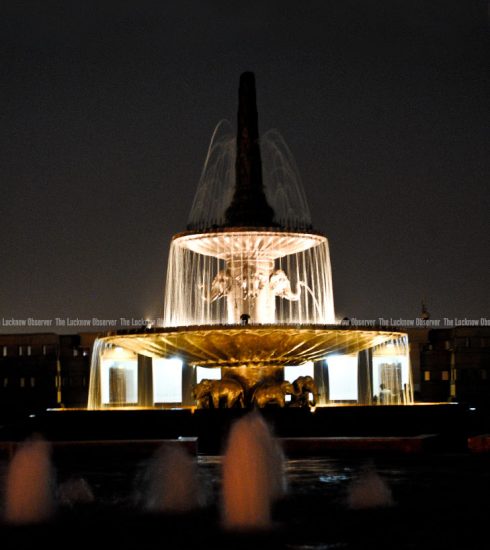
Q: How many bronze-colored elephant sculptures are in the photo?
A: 3